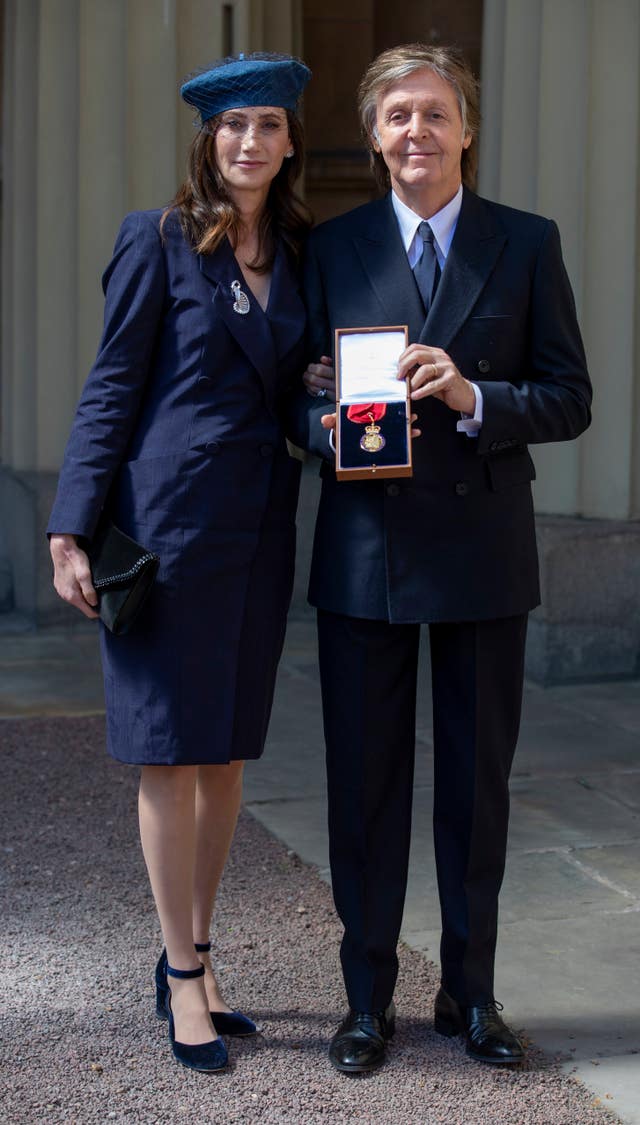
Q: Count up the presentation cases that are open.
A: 1